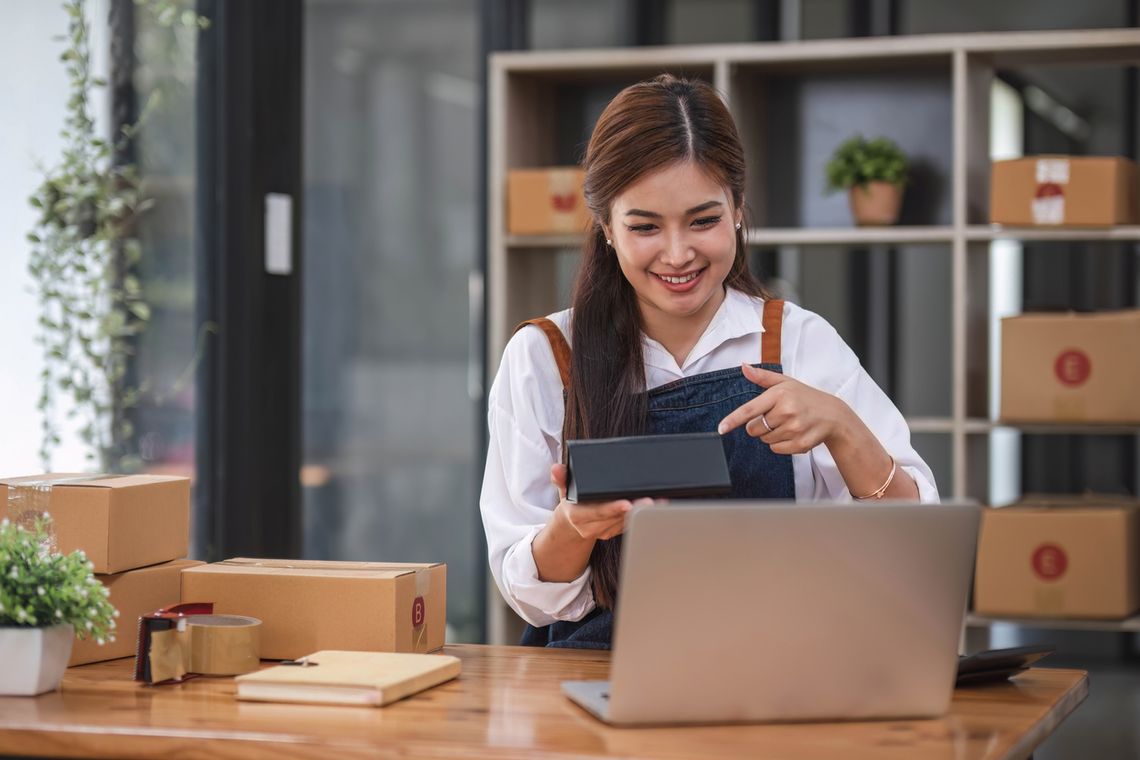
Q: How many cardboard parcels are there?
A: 7